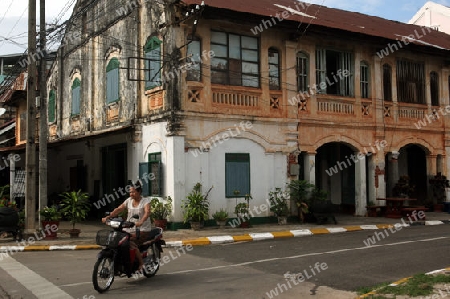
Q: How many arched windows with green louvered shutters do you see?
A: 4